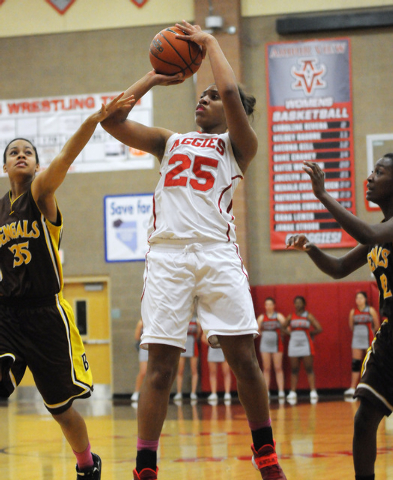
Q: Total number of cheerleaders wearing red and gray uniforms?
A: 6